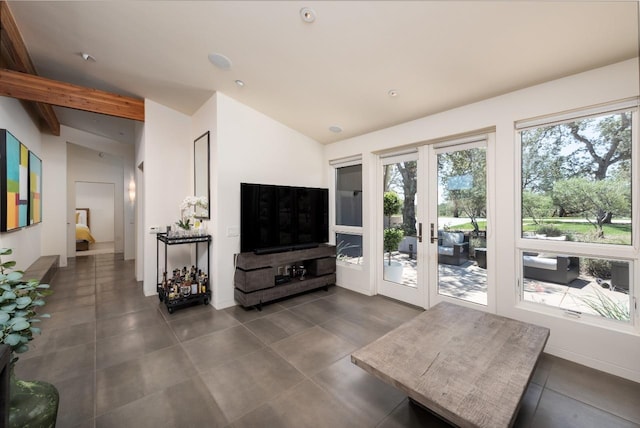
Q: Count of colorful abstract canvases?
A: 2